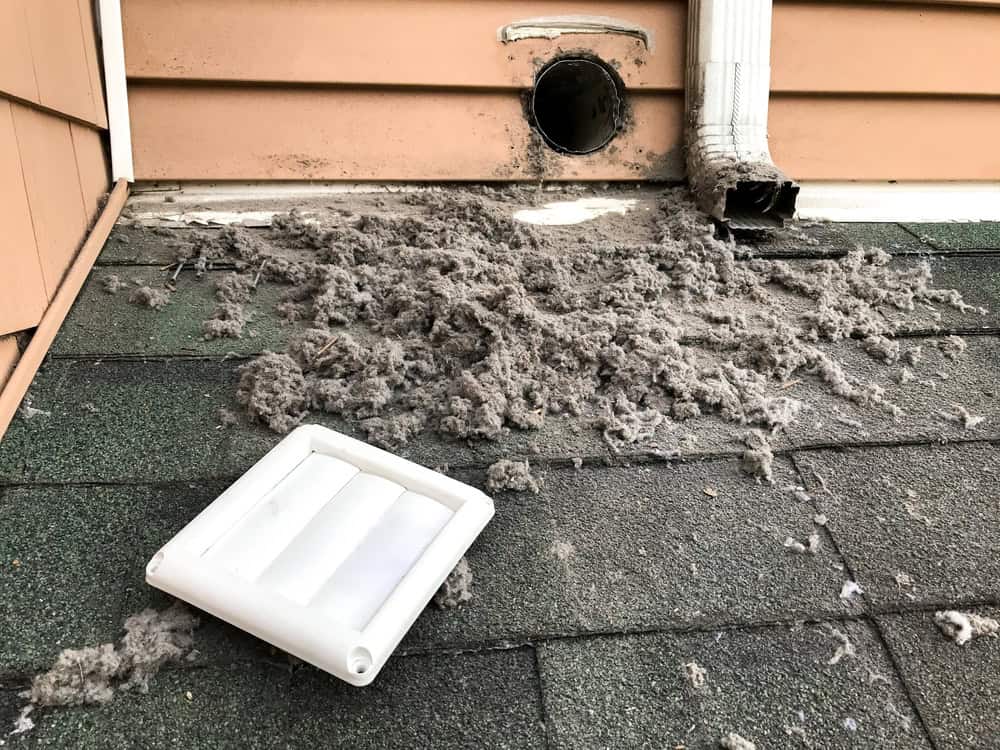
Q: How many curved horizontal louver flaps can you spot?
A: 3